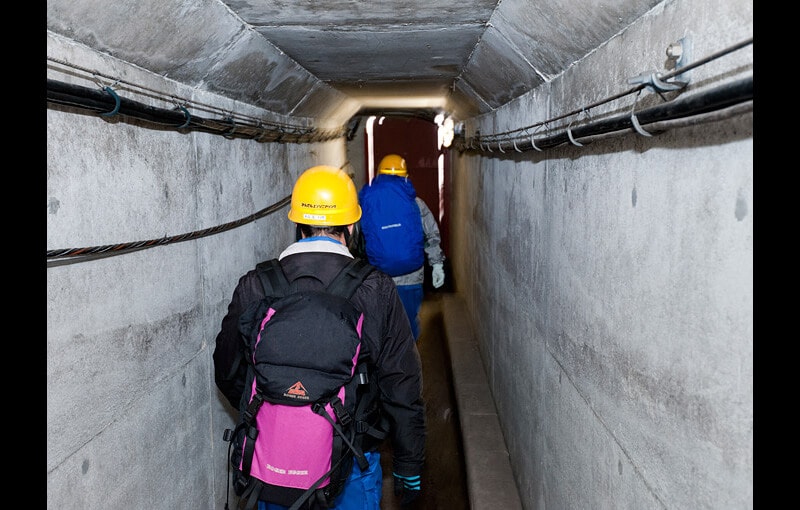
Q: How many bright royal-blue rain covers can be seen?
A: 1